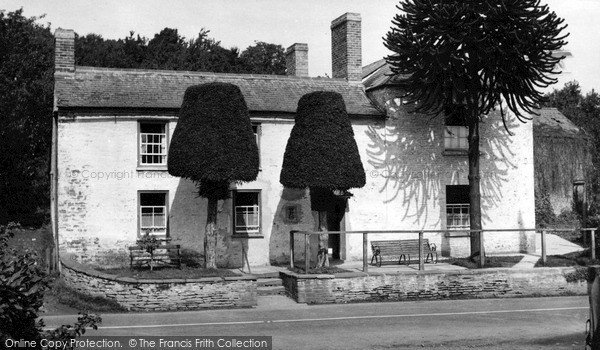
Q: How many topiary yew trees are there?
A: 2